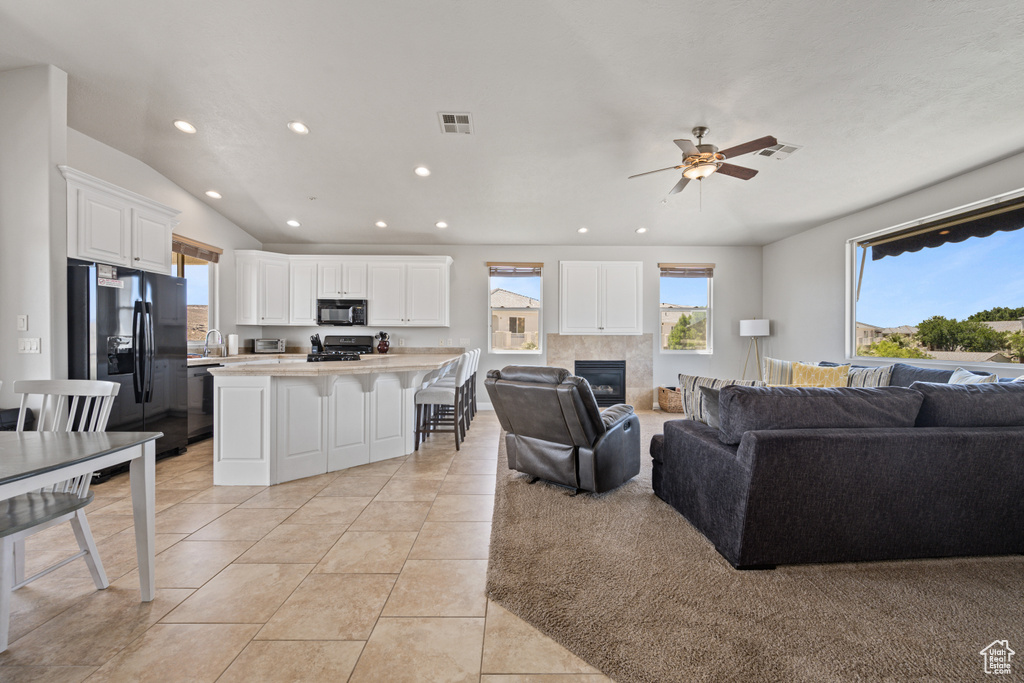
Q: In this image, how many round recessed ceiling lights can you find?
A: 9